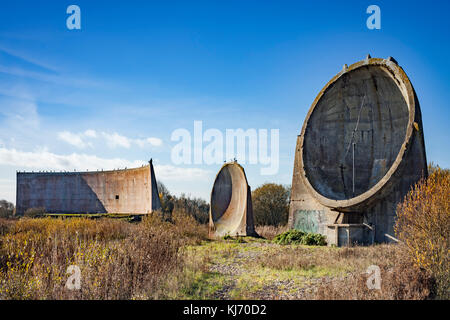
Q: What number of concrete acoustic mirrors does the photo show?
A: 3